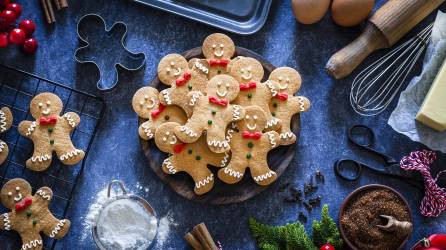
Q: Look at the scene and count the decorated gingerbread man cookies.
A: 11